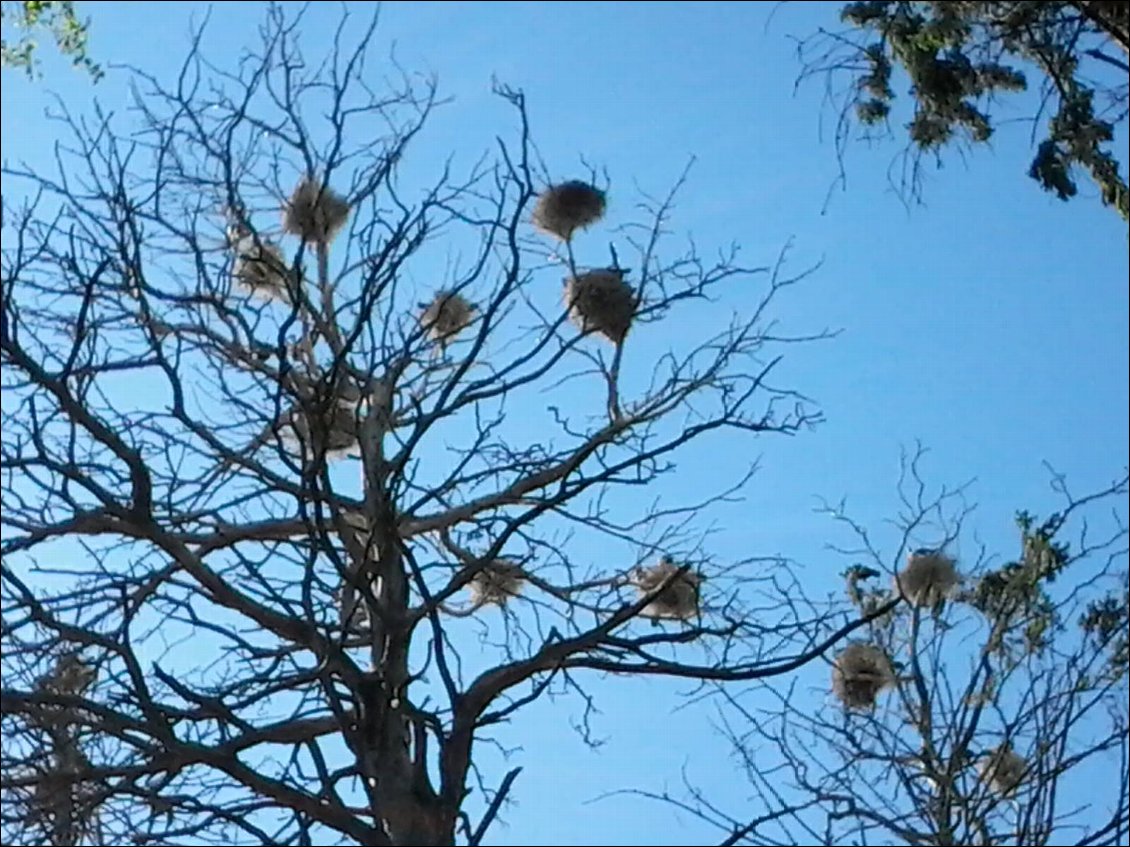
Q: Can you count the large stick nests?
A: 11